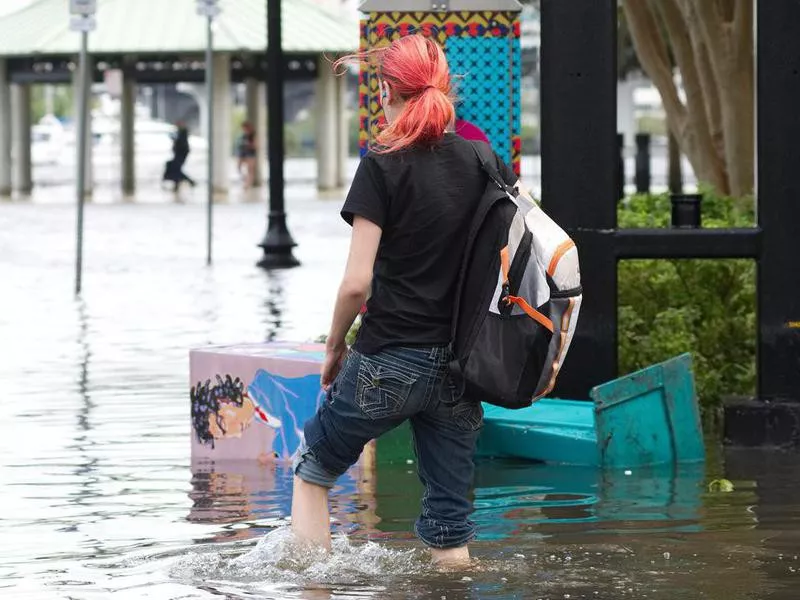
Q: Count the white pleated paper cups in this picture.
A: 0